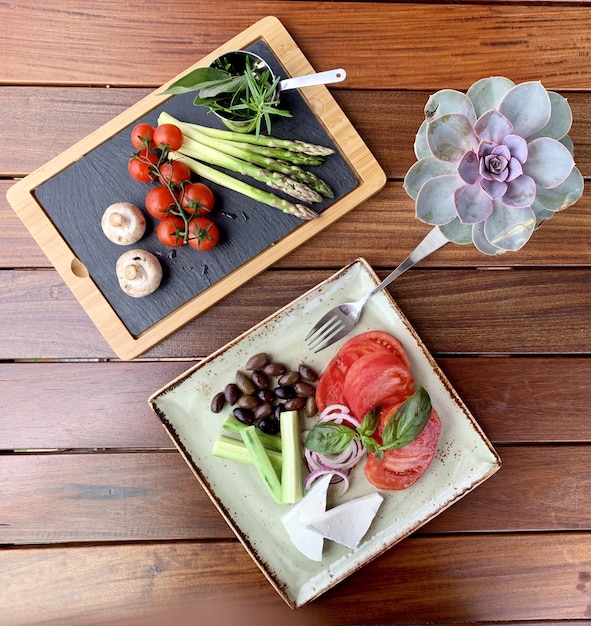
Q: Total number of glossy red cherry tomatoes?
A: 8